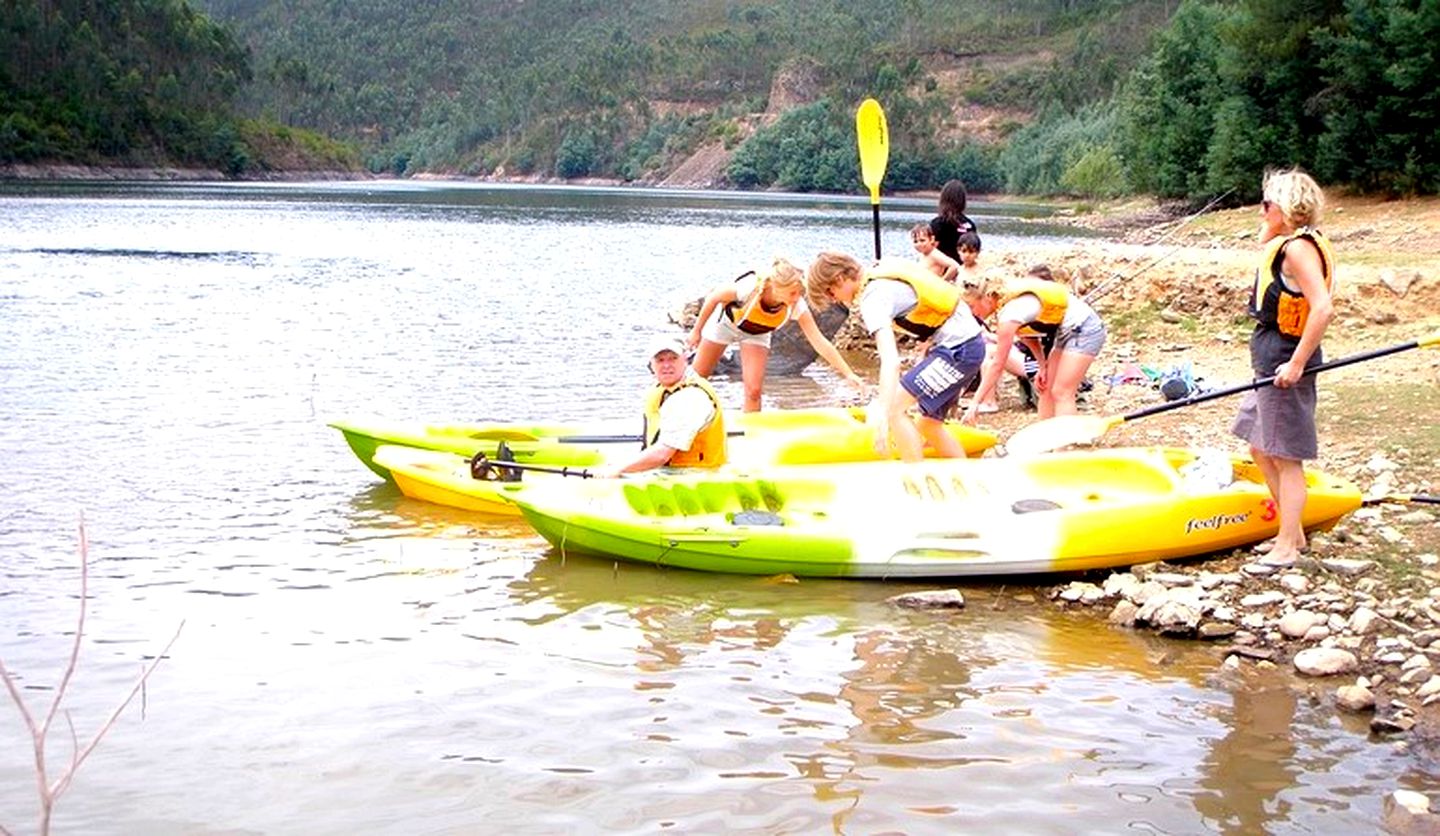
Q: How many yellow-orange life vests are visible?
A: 5